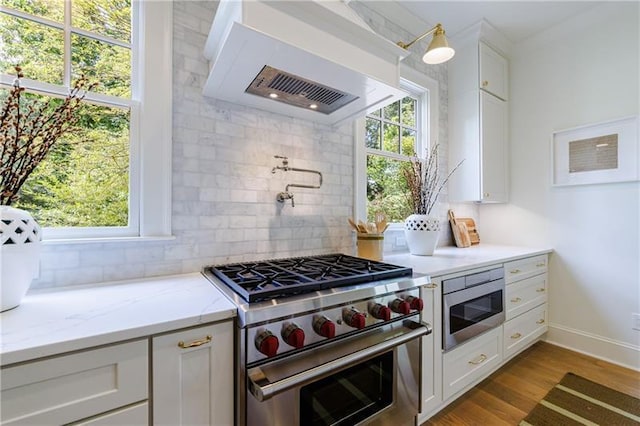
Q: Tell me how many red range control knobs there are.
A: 7